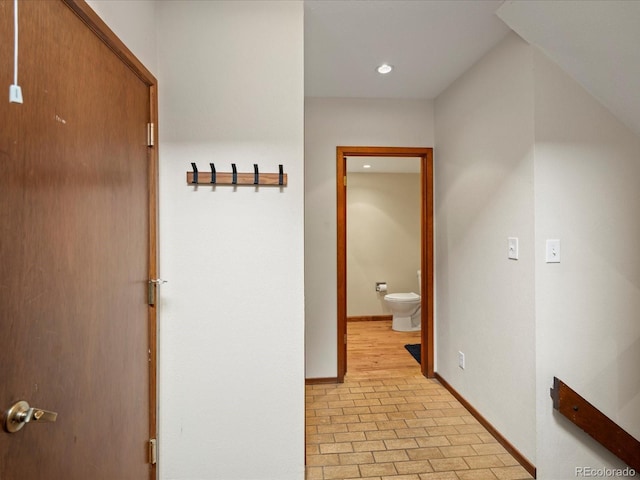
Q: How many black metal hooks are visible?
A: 5